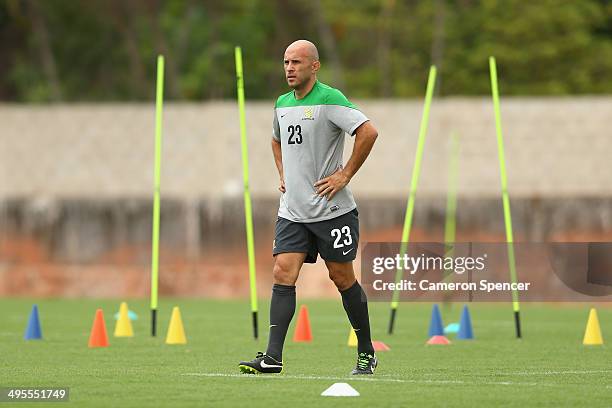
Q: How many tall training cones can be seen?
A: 9